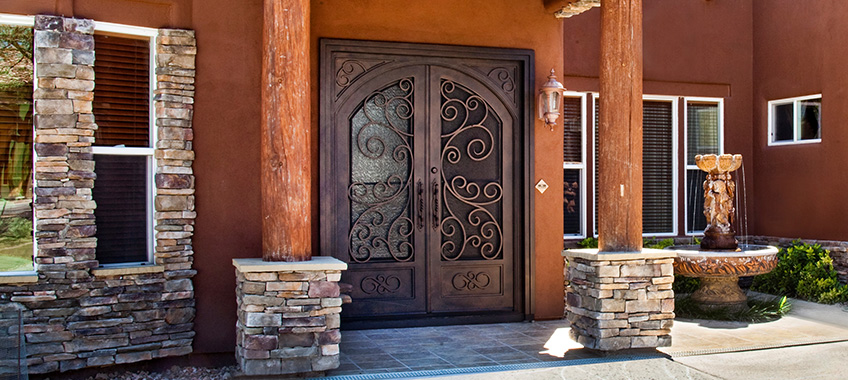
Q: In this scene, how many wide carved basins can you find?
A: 1